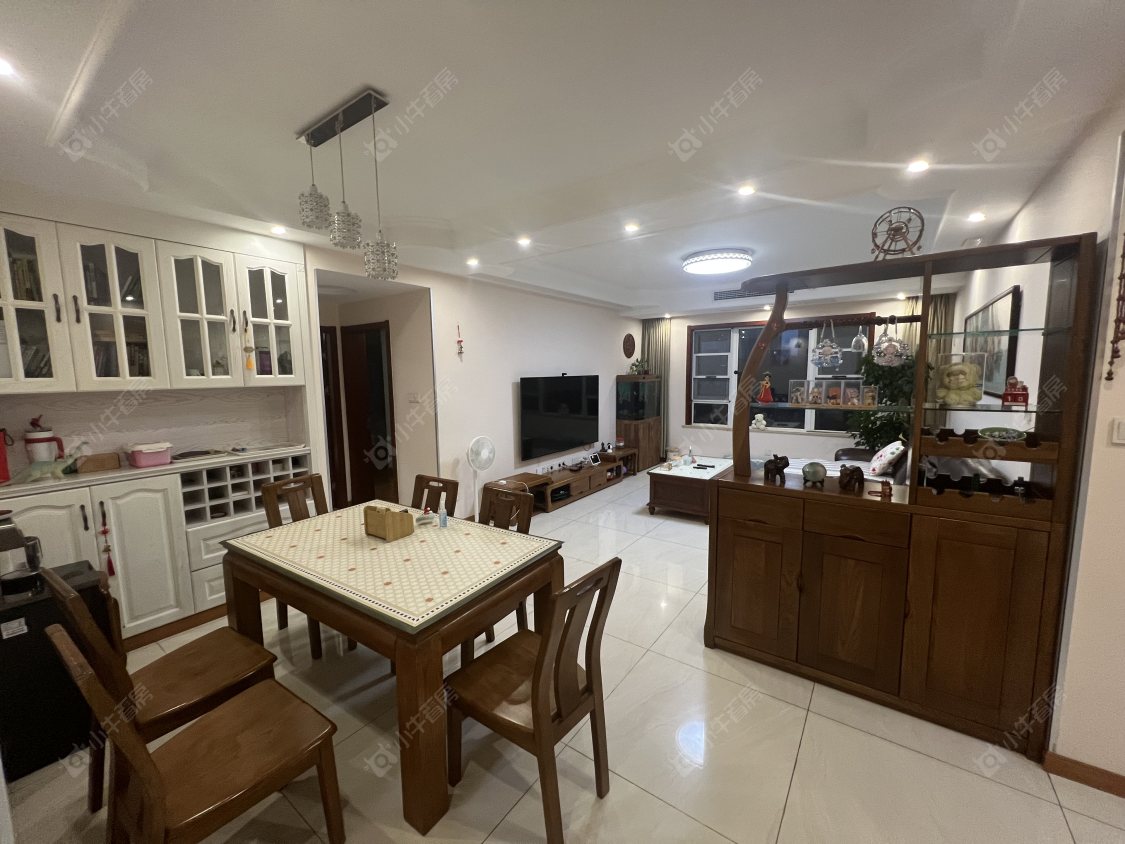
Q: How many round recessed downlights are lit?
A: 11